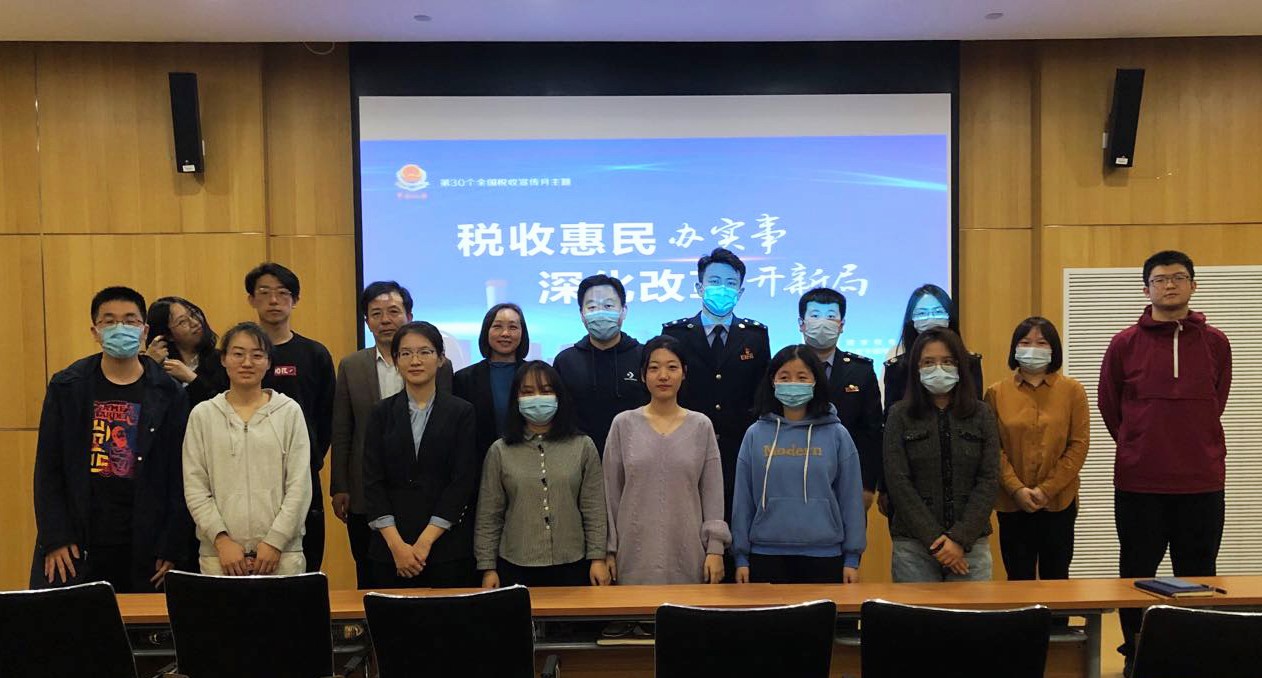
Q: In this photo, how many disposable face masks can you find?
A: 9